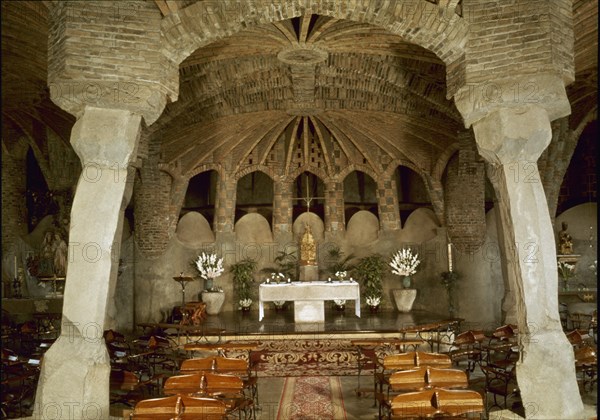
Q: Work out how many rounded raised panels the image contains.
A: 5